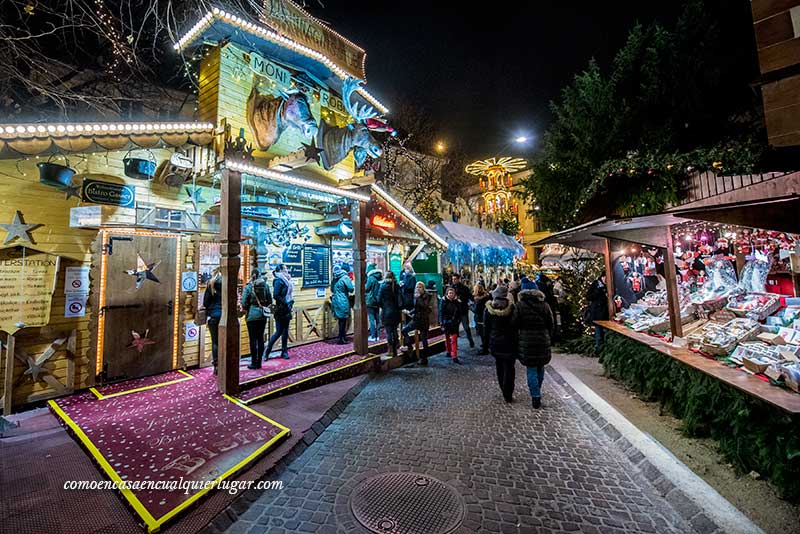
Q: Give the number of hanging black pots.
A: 2